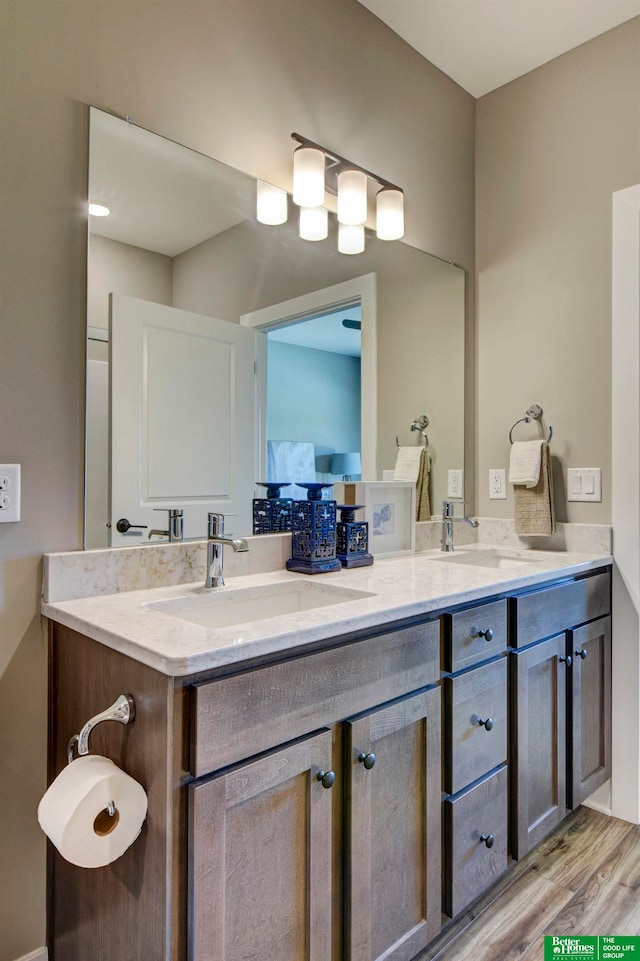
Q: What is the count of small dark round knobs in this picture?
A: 7